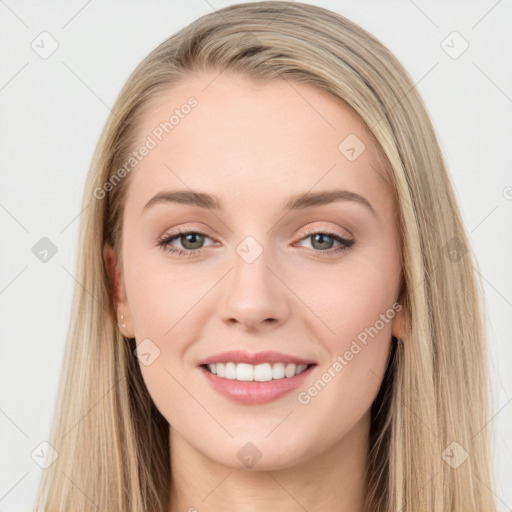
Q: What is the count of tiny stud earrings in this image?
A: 2